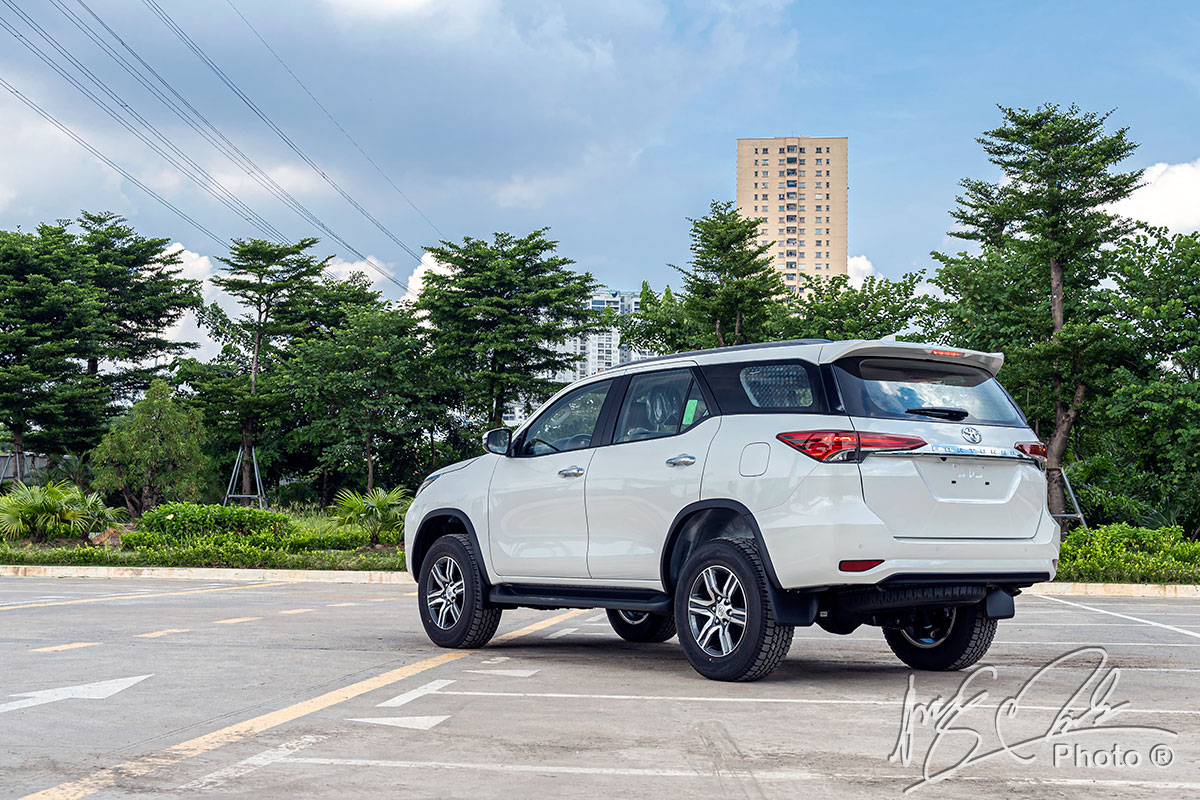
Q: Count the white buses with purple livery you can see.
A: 0